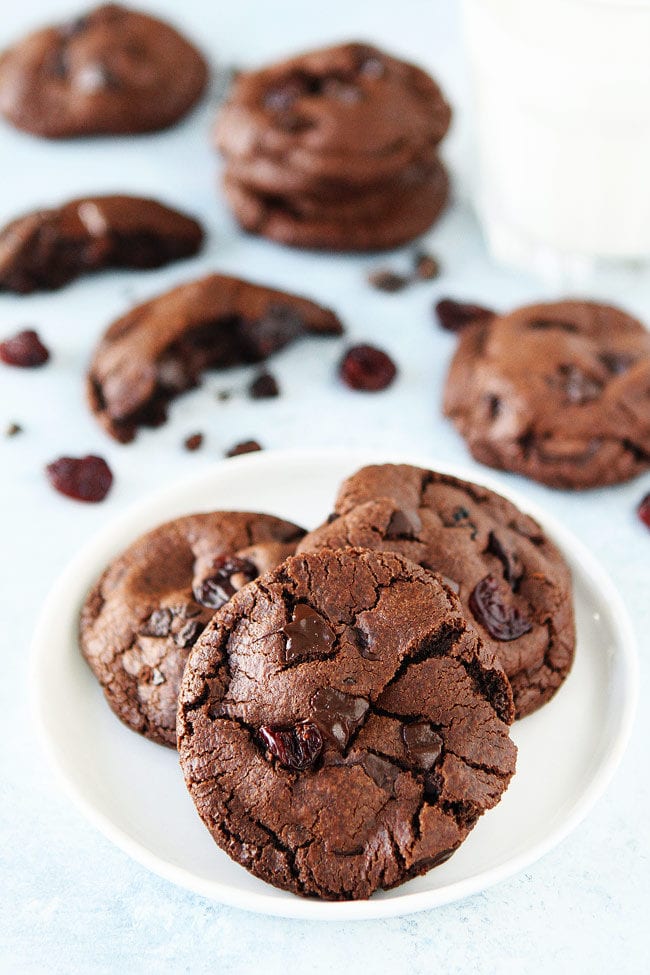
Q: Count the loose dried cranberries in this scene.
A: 5